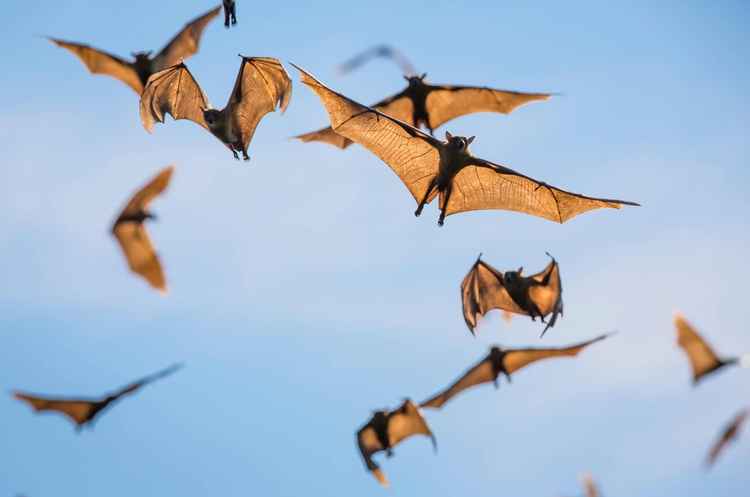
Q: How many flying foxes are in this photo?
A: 14